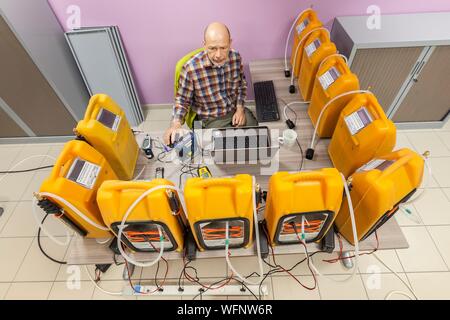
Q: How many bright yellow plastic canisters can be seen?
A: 10